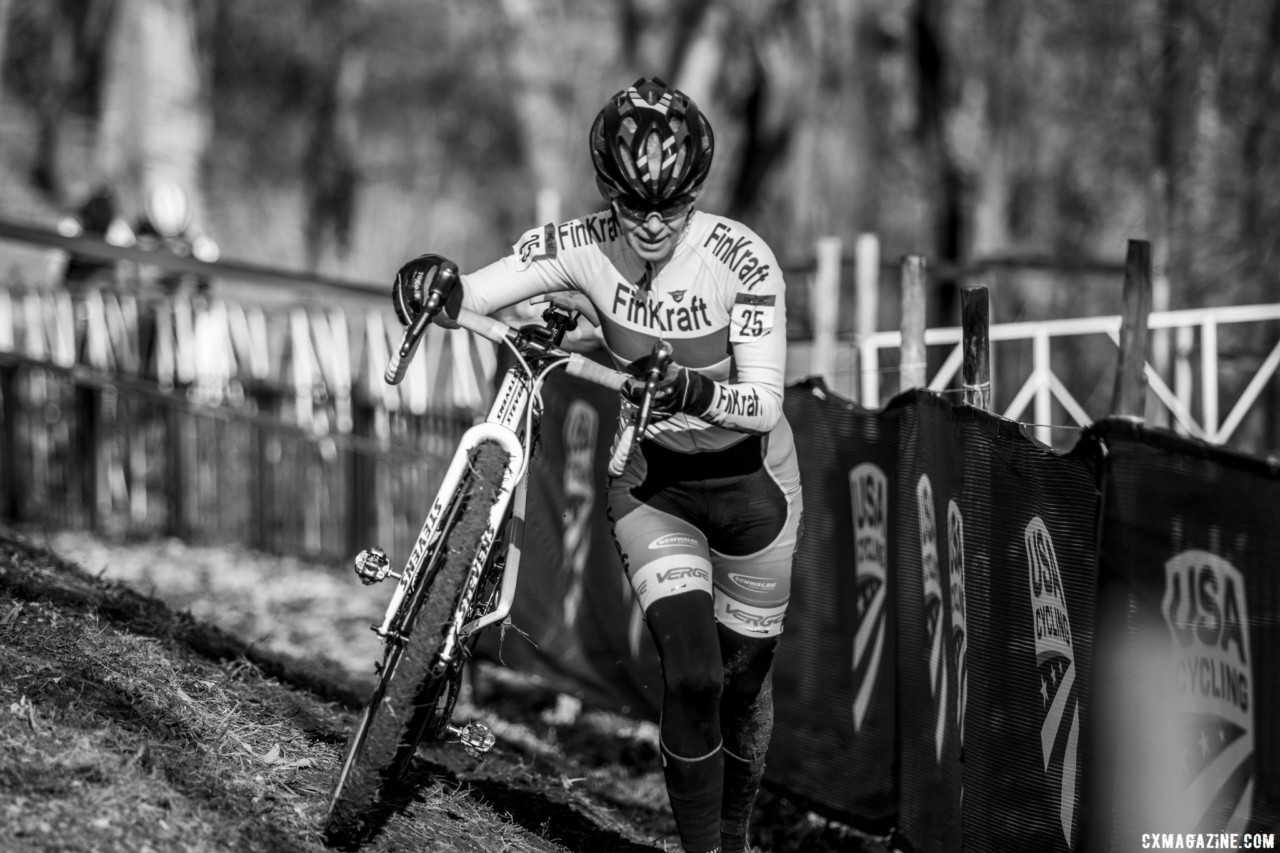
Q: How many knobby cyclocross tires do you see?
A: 1